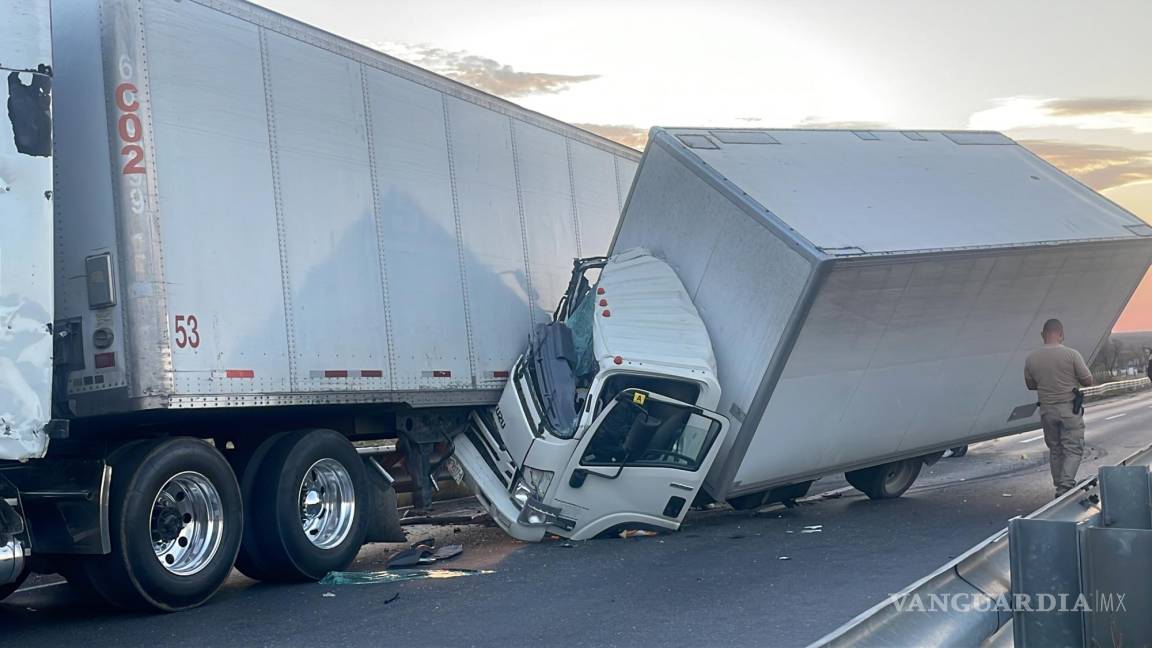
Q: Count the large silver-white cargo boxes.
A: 2